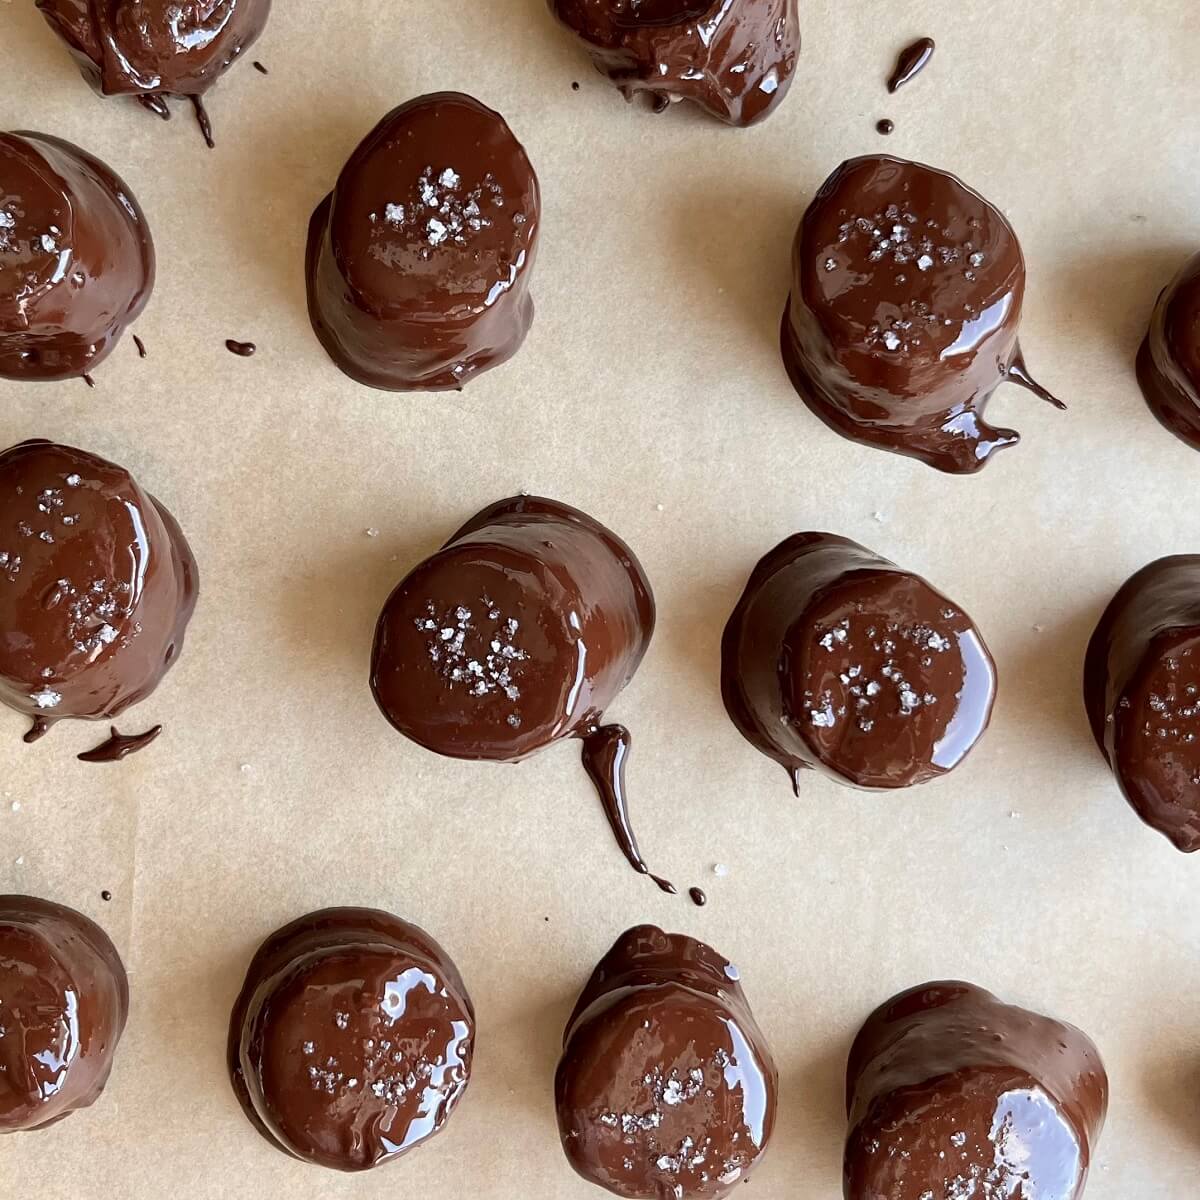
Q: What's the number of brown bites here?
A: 14